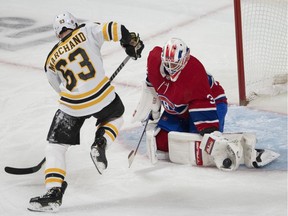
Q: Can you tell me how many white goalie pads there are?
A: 2